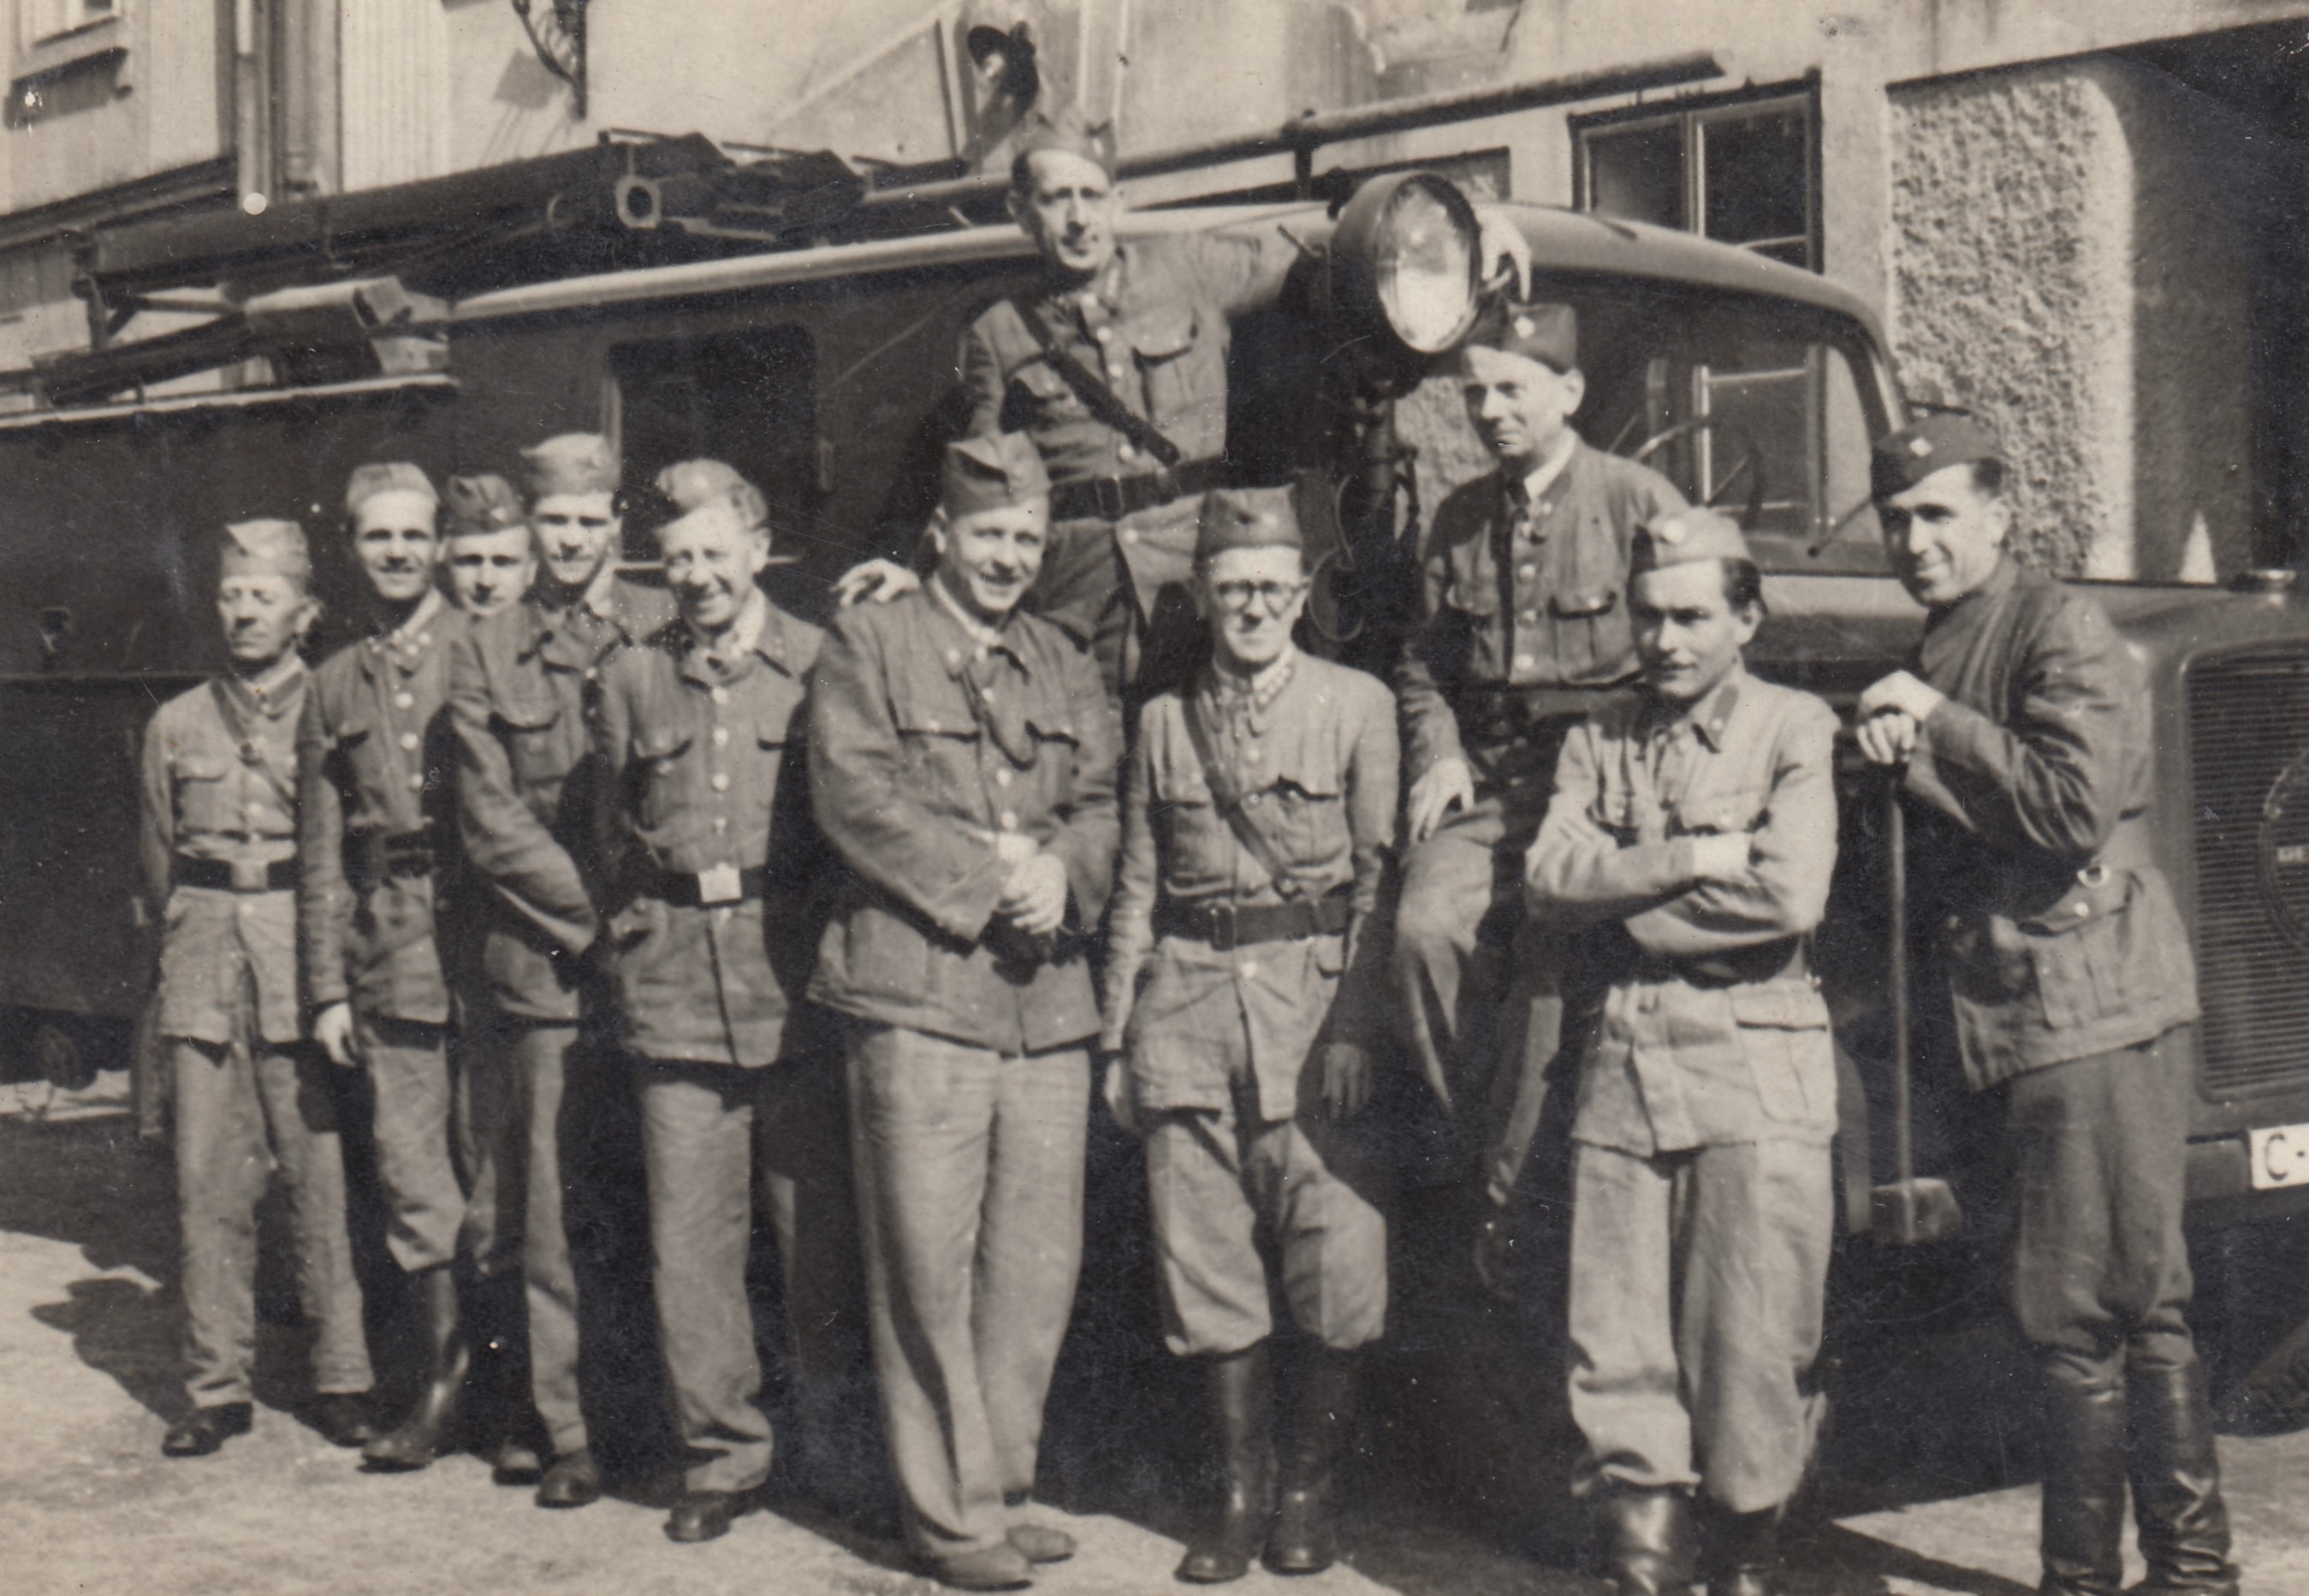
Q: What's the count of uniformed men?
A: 11